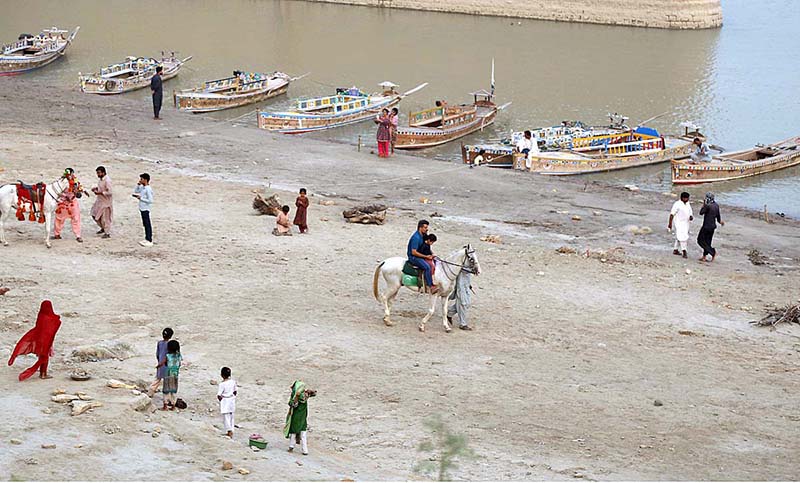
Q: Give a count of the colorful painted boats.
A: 8